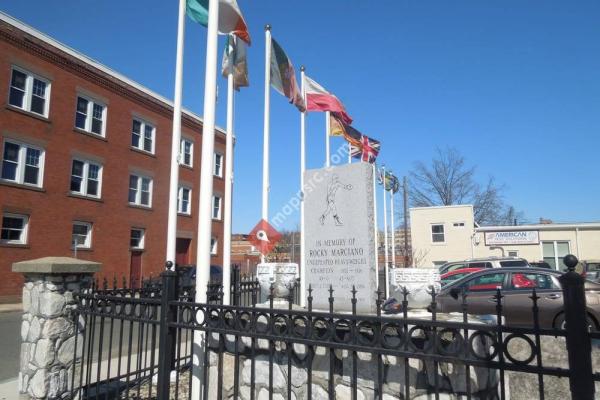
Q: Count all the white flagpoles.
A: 10